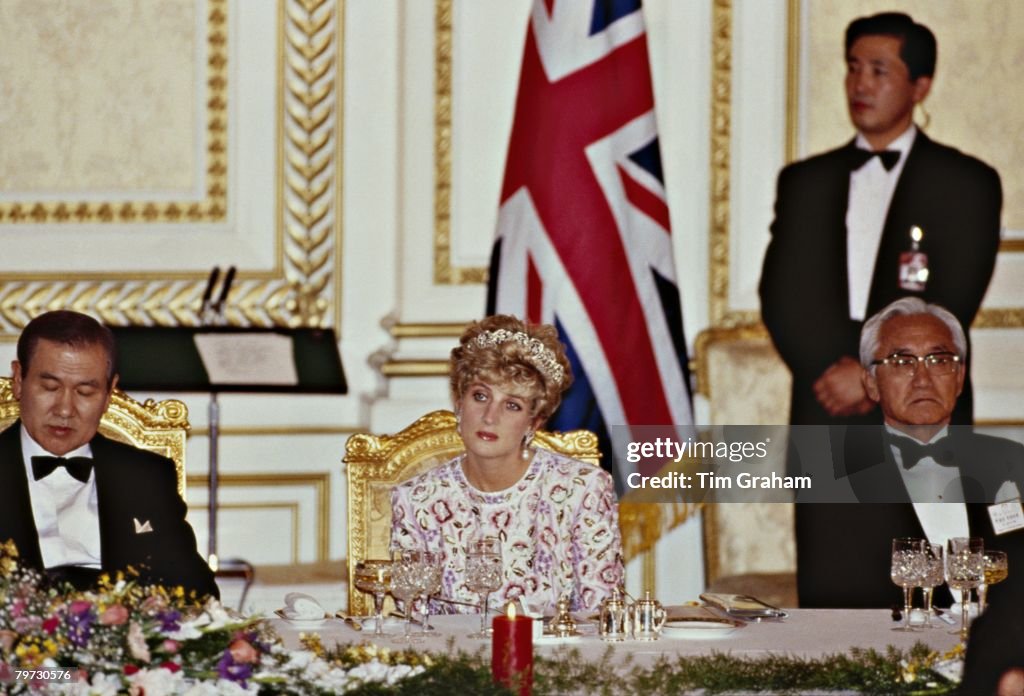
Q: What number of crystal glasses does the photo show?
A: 8